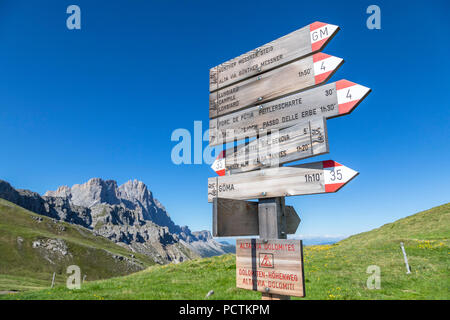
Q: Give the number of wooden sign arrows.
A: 6